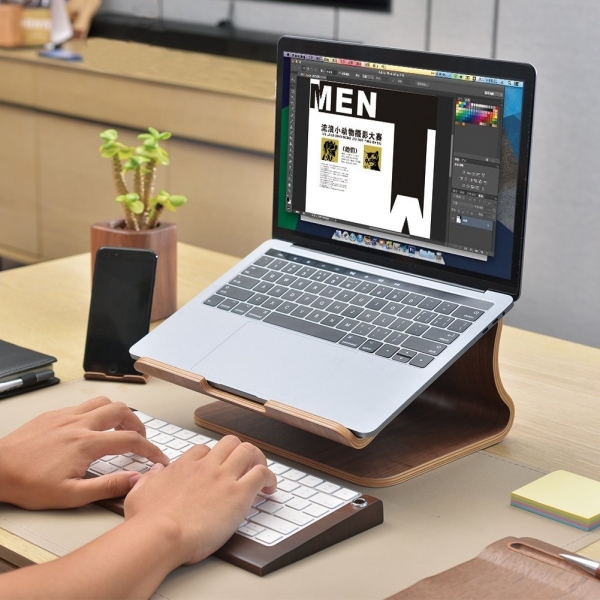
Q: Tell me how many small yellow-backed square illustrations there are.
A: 2